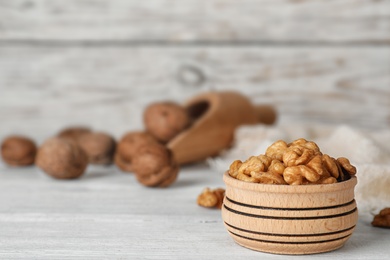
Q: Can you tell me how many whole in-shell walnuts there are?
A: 7